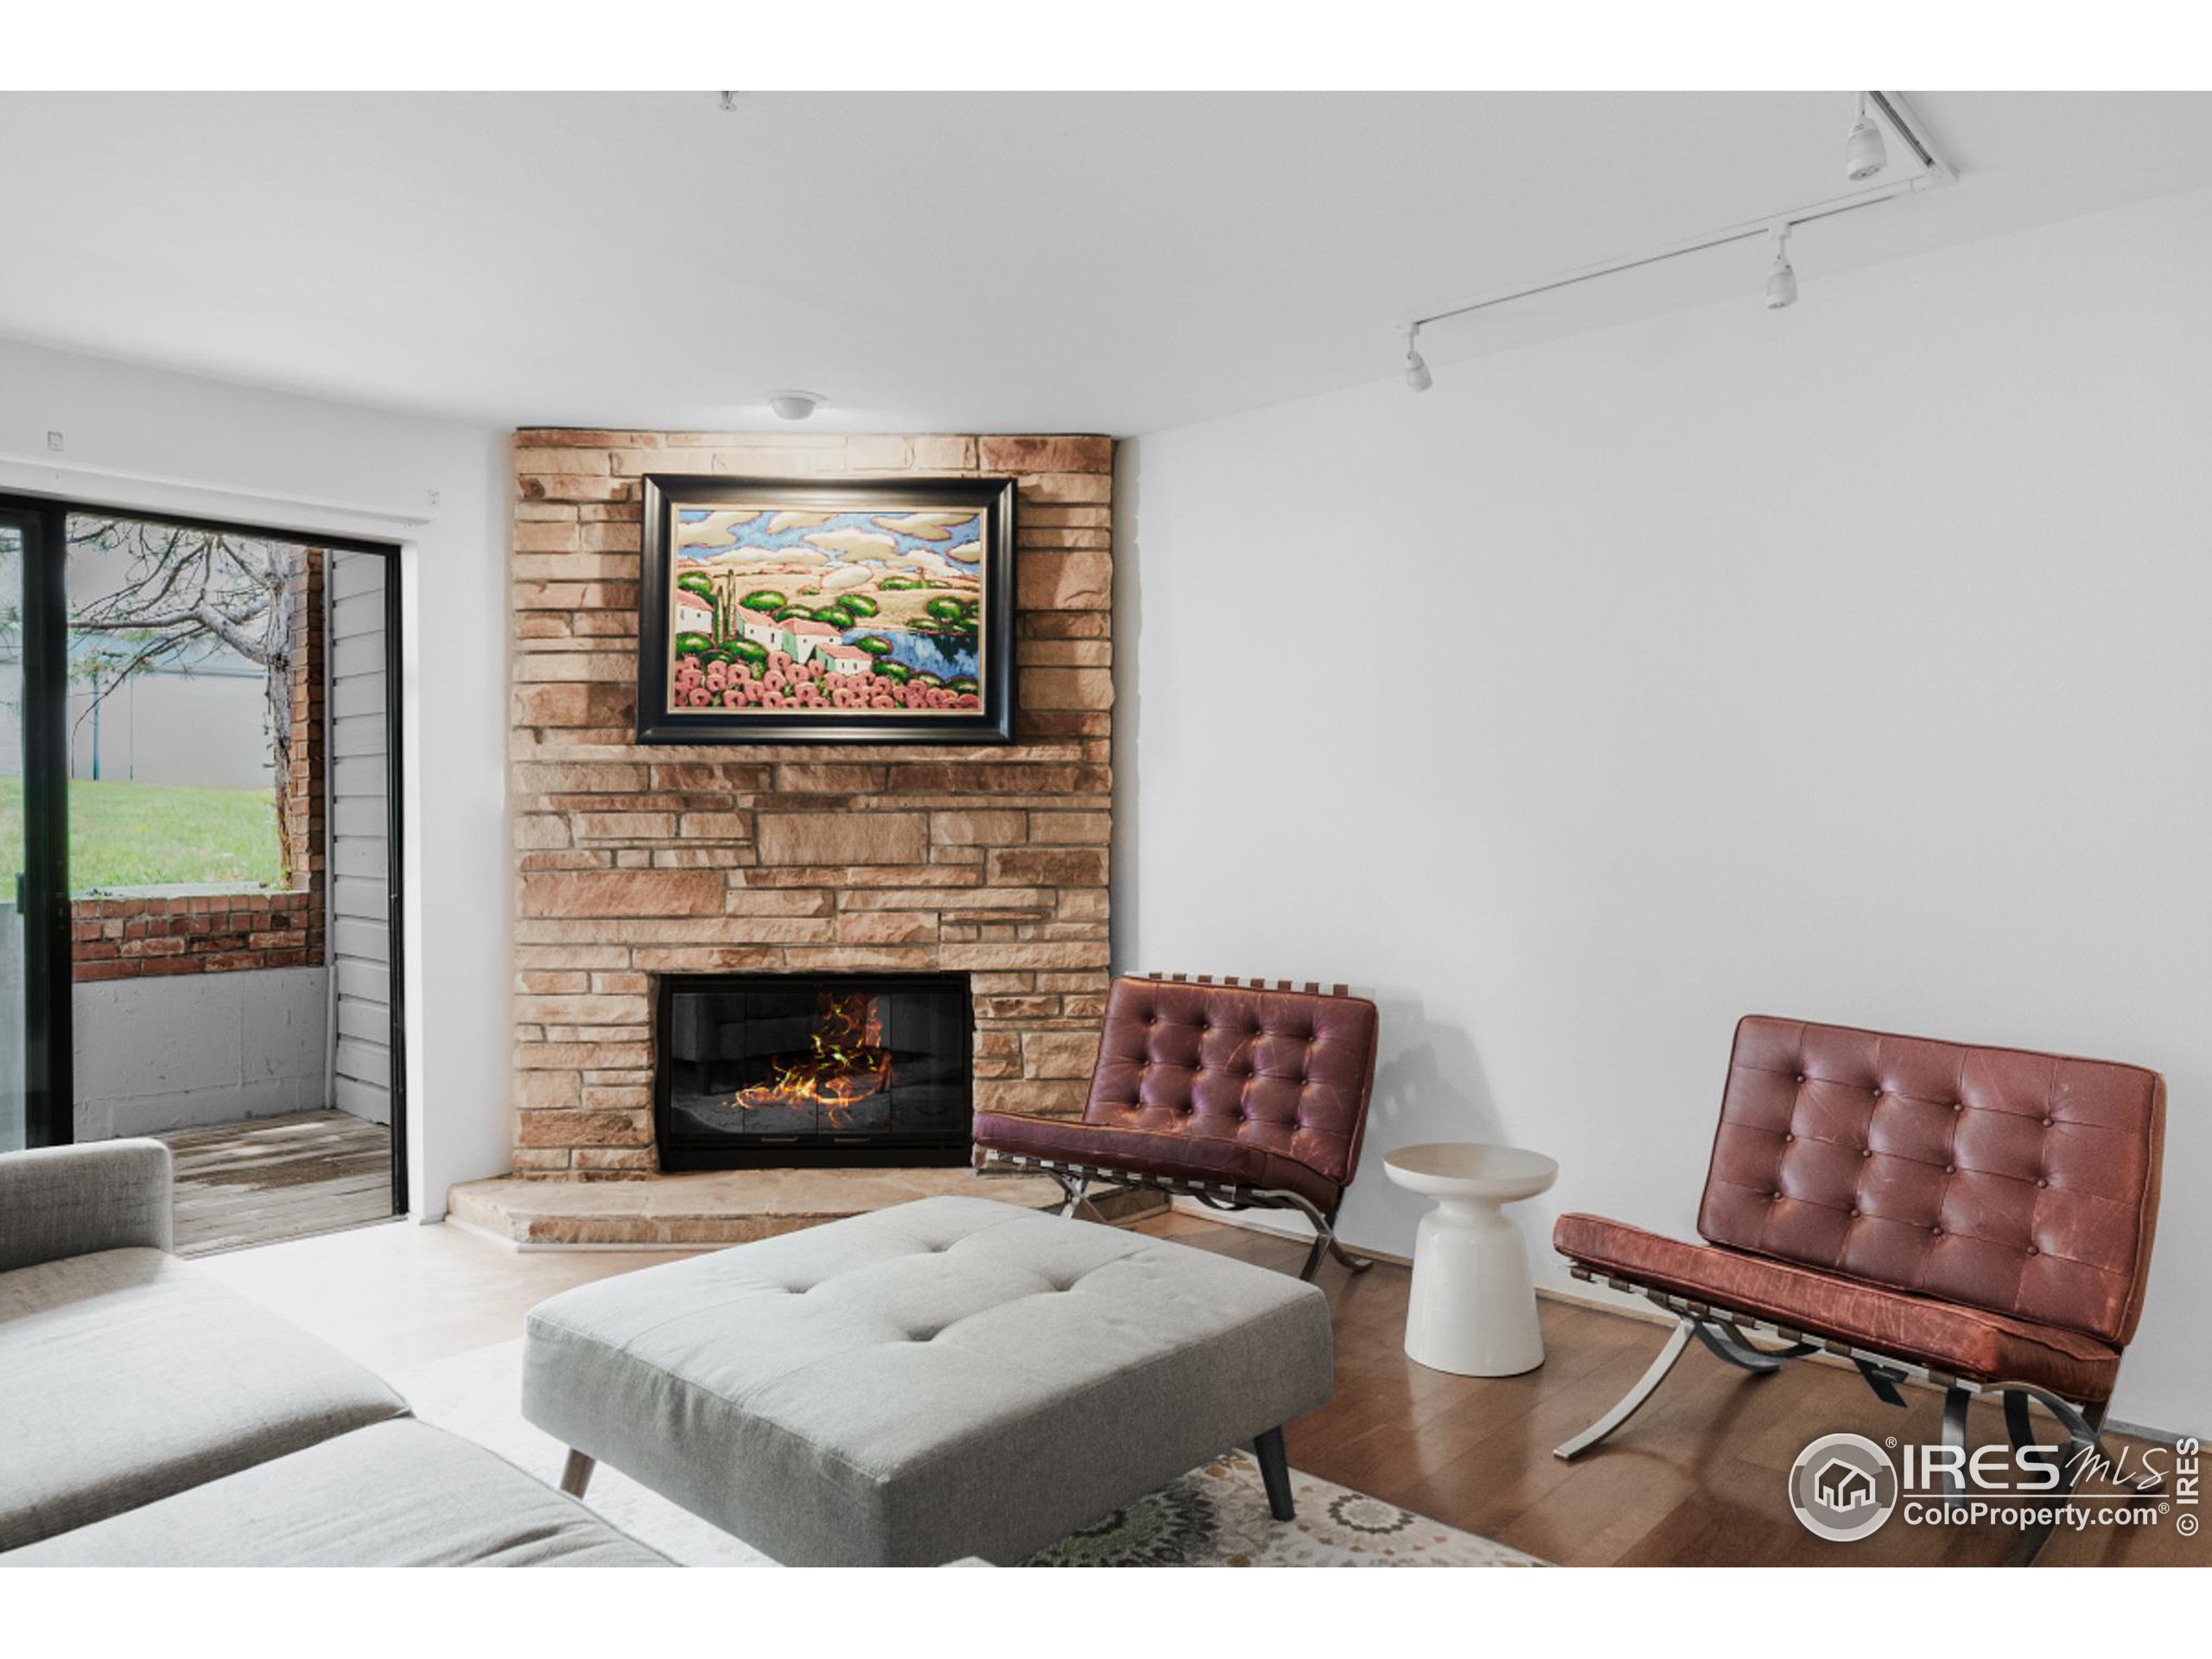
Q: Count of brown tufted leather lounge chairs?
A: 2